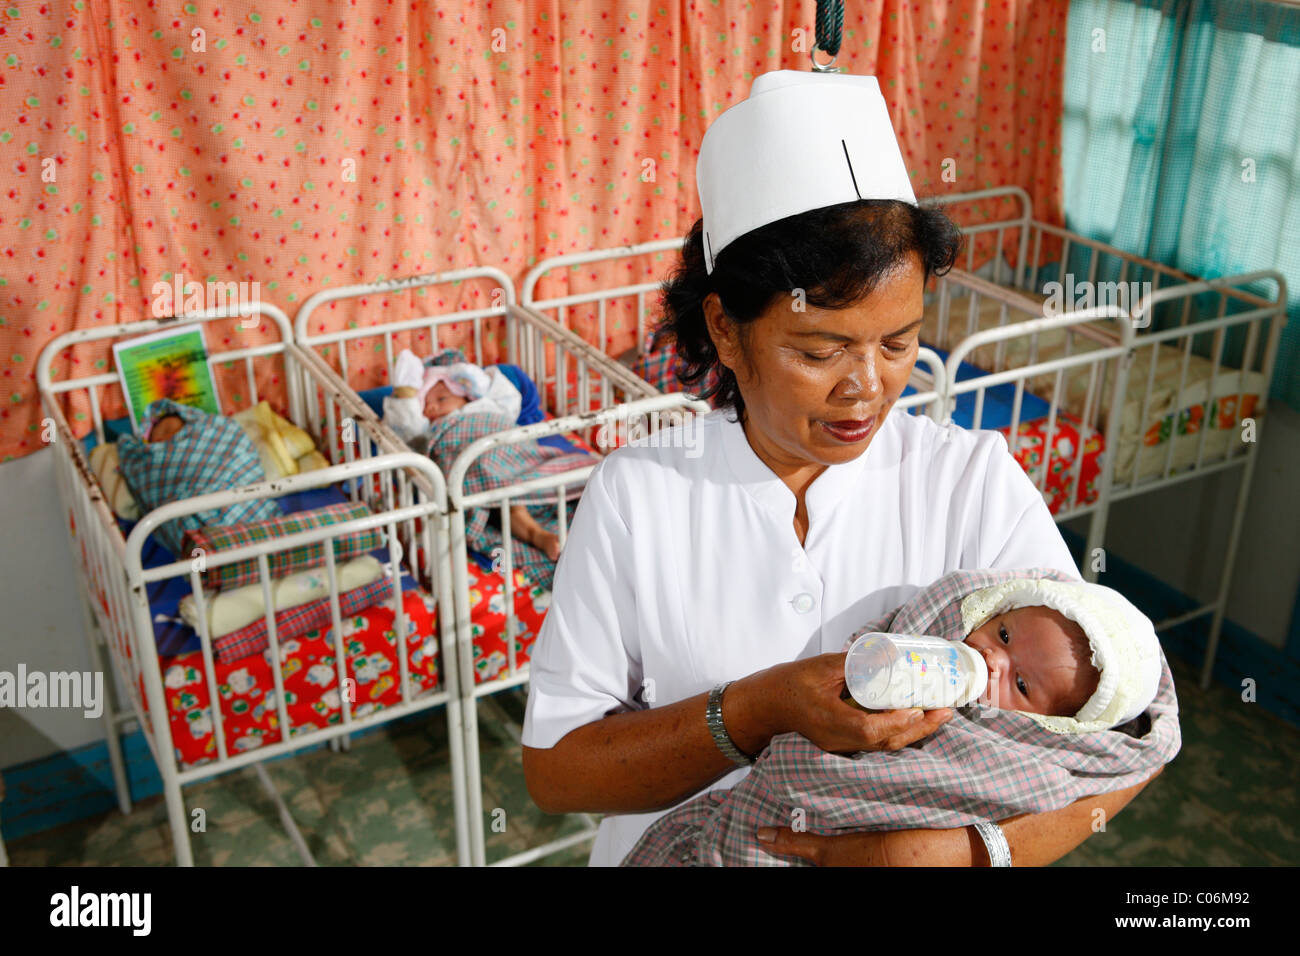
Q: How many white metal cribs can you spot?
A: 5